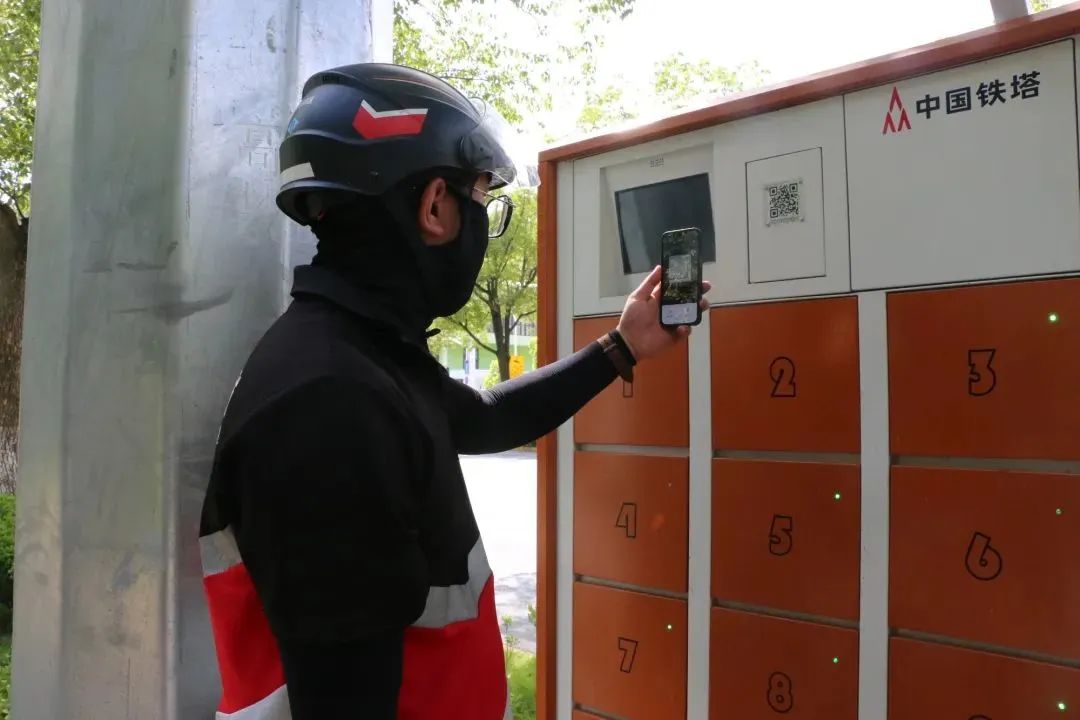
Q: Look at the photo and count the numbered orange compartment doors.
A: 9